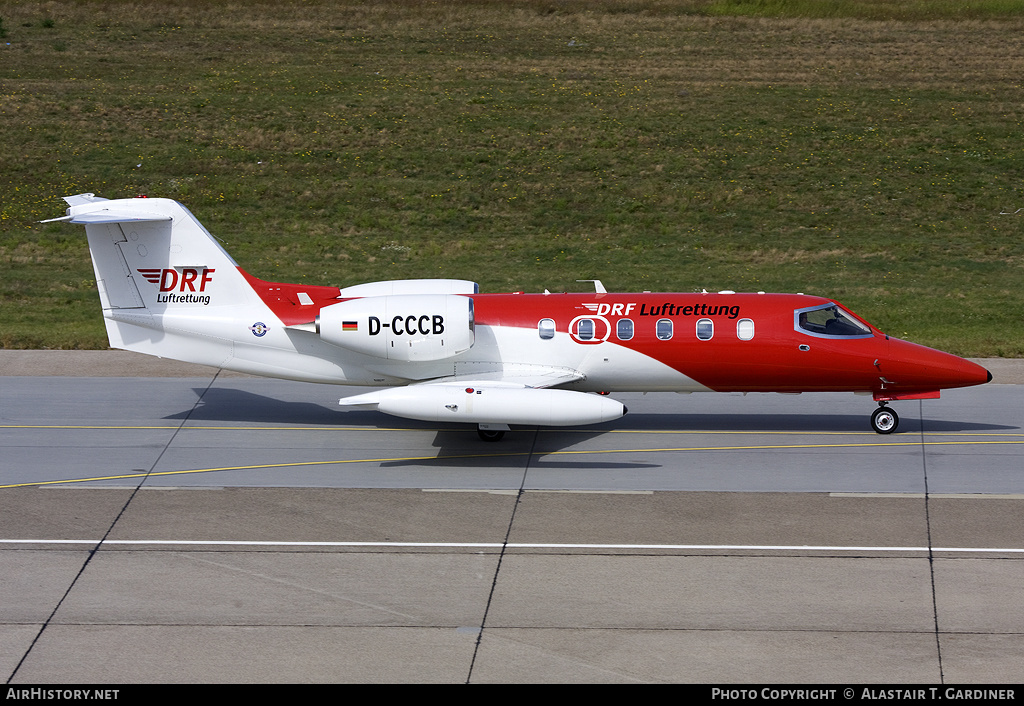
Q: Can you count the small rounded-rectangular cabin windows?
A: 6